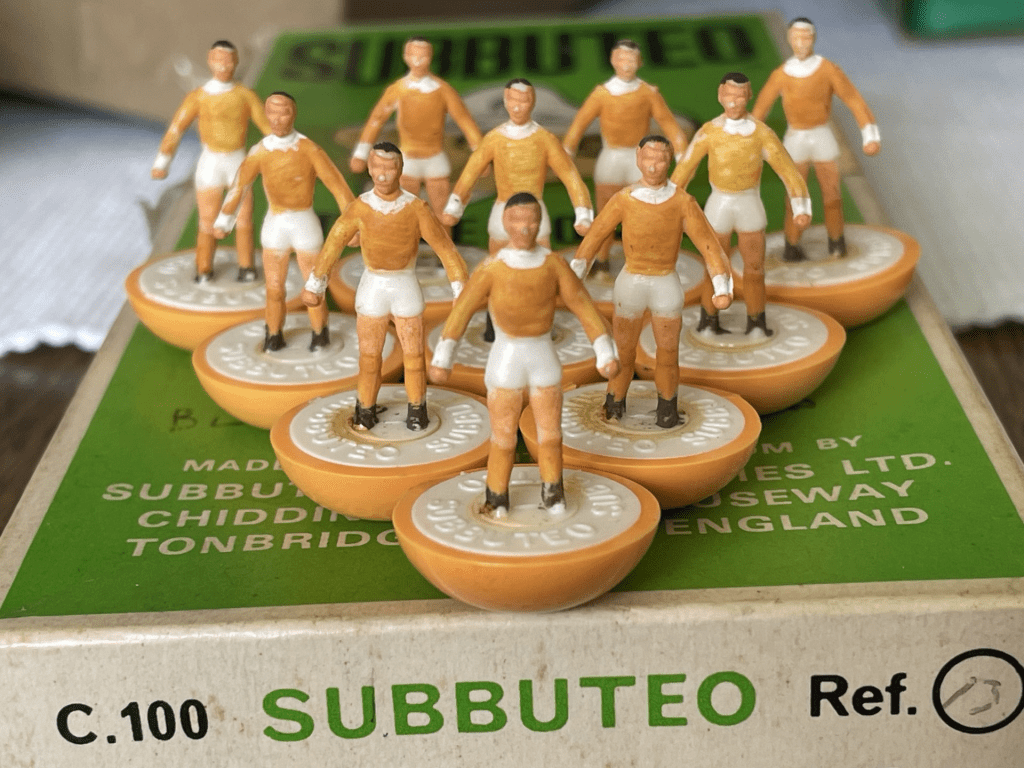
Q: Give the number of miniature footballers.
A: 10